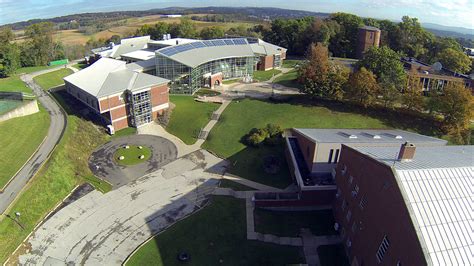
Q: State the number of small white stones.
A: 4